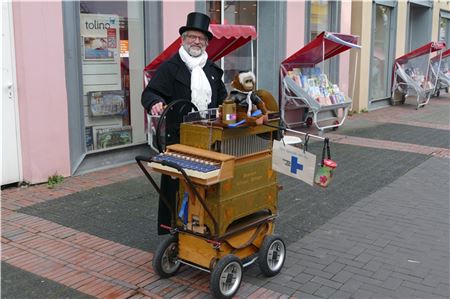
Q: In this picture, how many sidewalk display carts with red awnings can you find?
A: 4